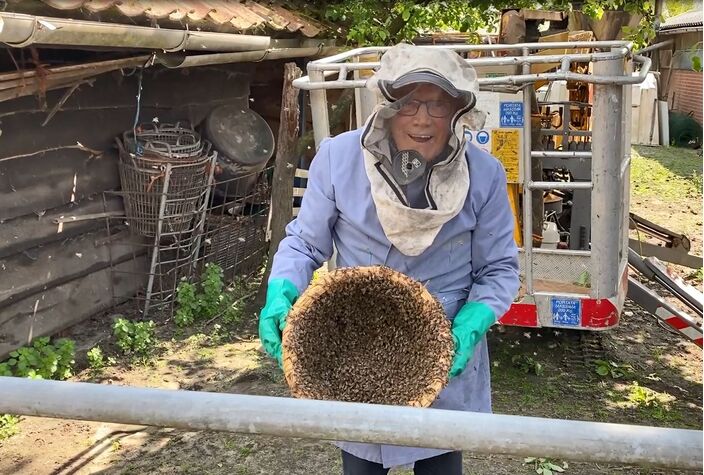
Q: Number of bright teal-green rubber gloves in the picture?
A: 2